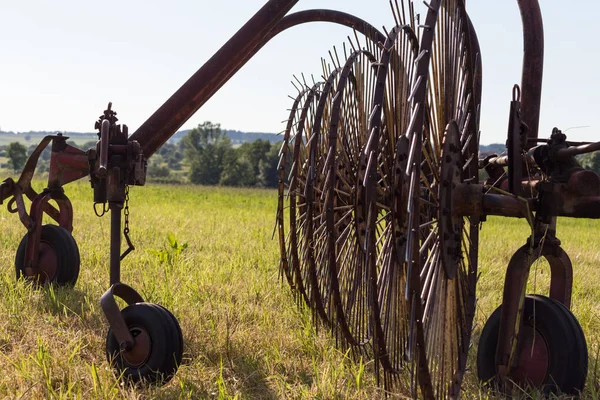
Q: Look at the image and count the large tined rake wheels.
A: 6